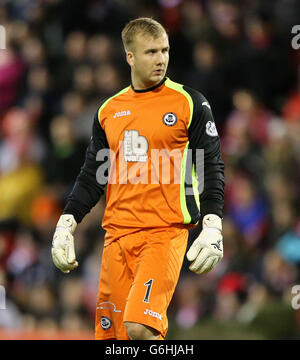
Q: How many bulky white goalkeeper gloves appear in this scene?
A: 2